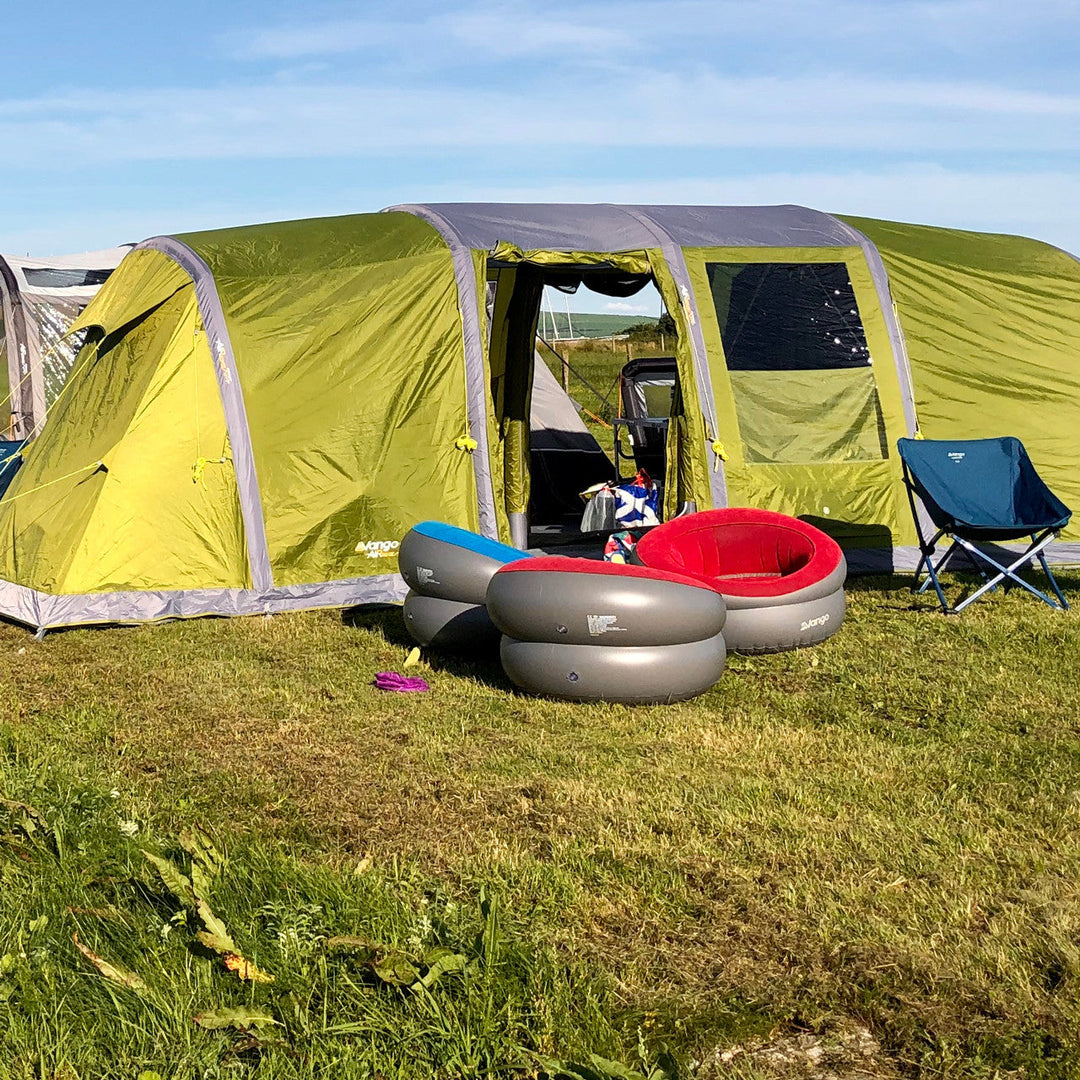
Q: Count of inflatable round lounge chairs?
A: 3